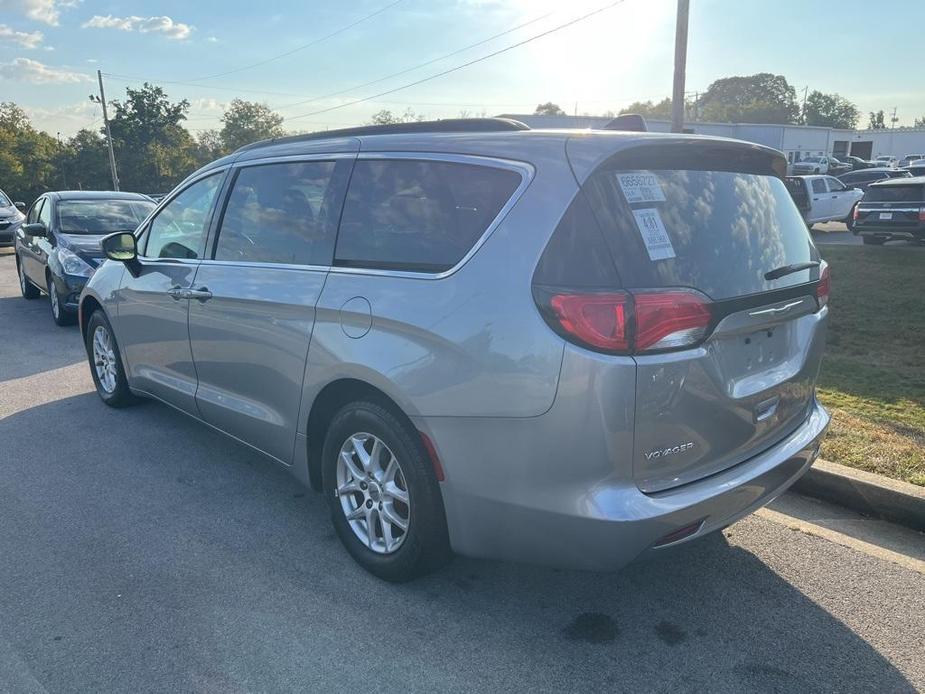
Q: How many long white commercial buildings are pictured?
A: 1